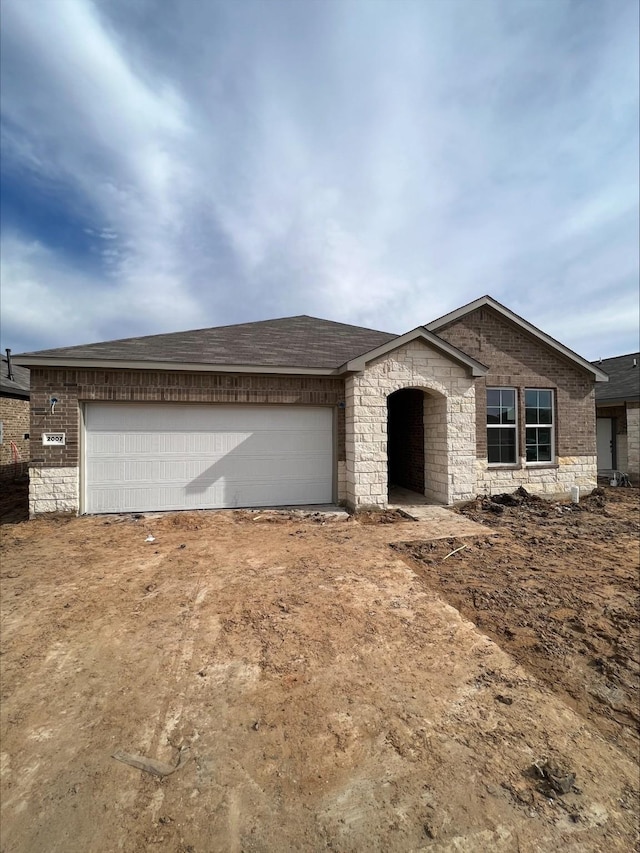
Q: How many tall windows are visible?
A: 2